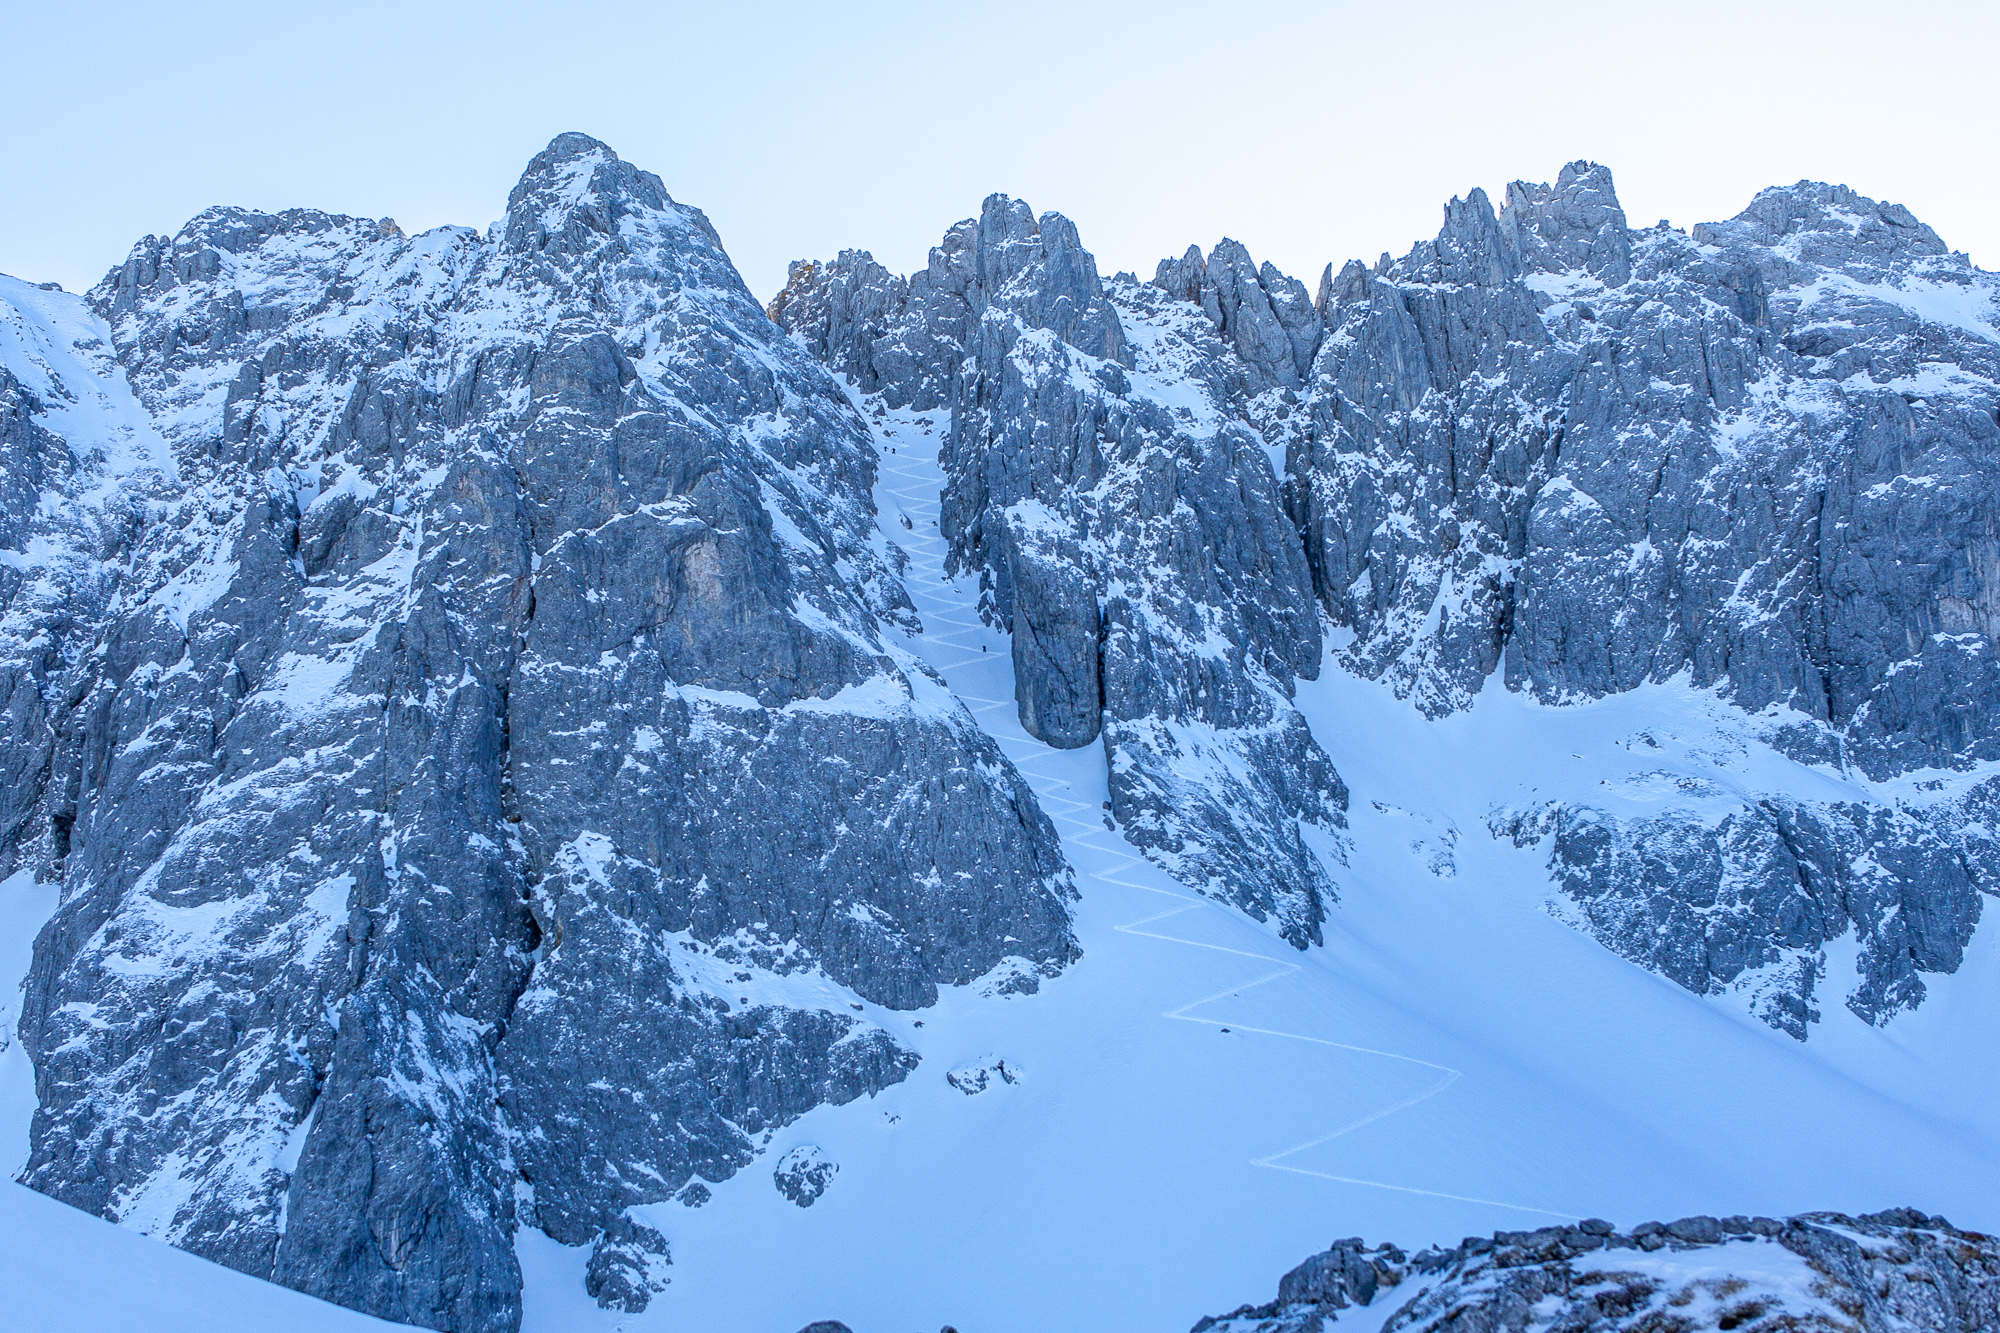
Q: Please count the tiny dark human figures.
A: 4